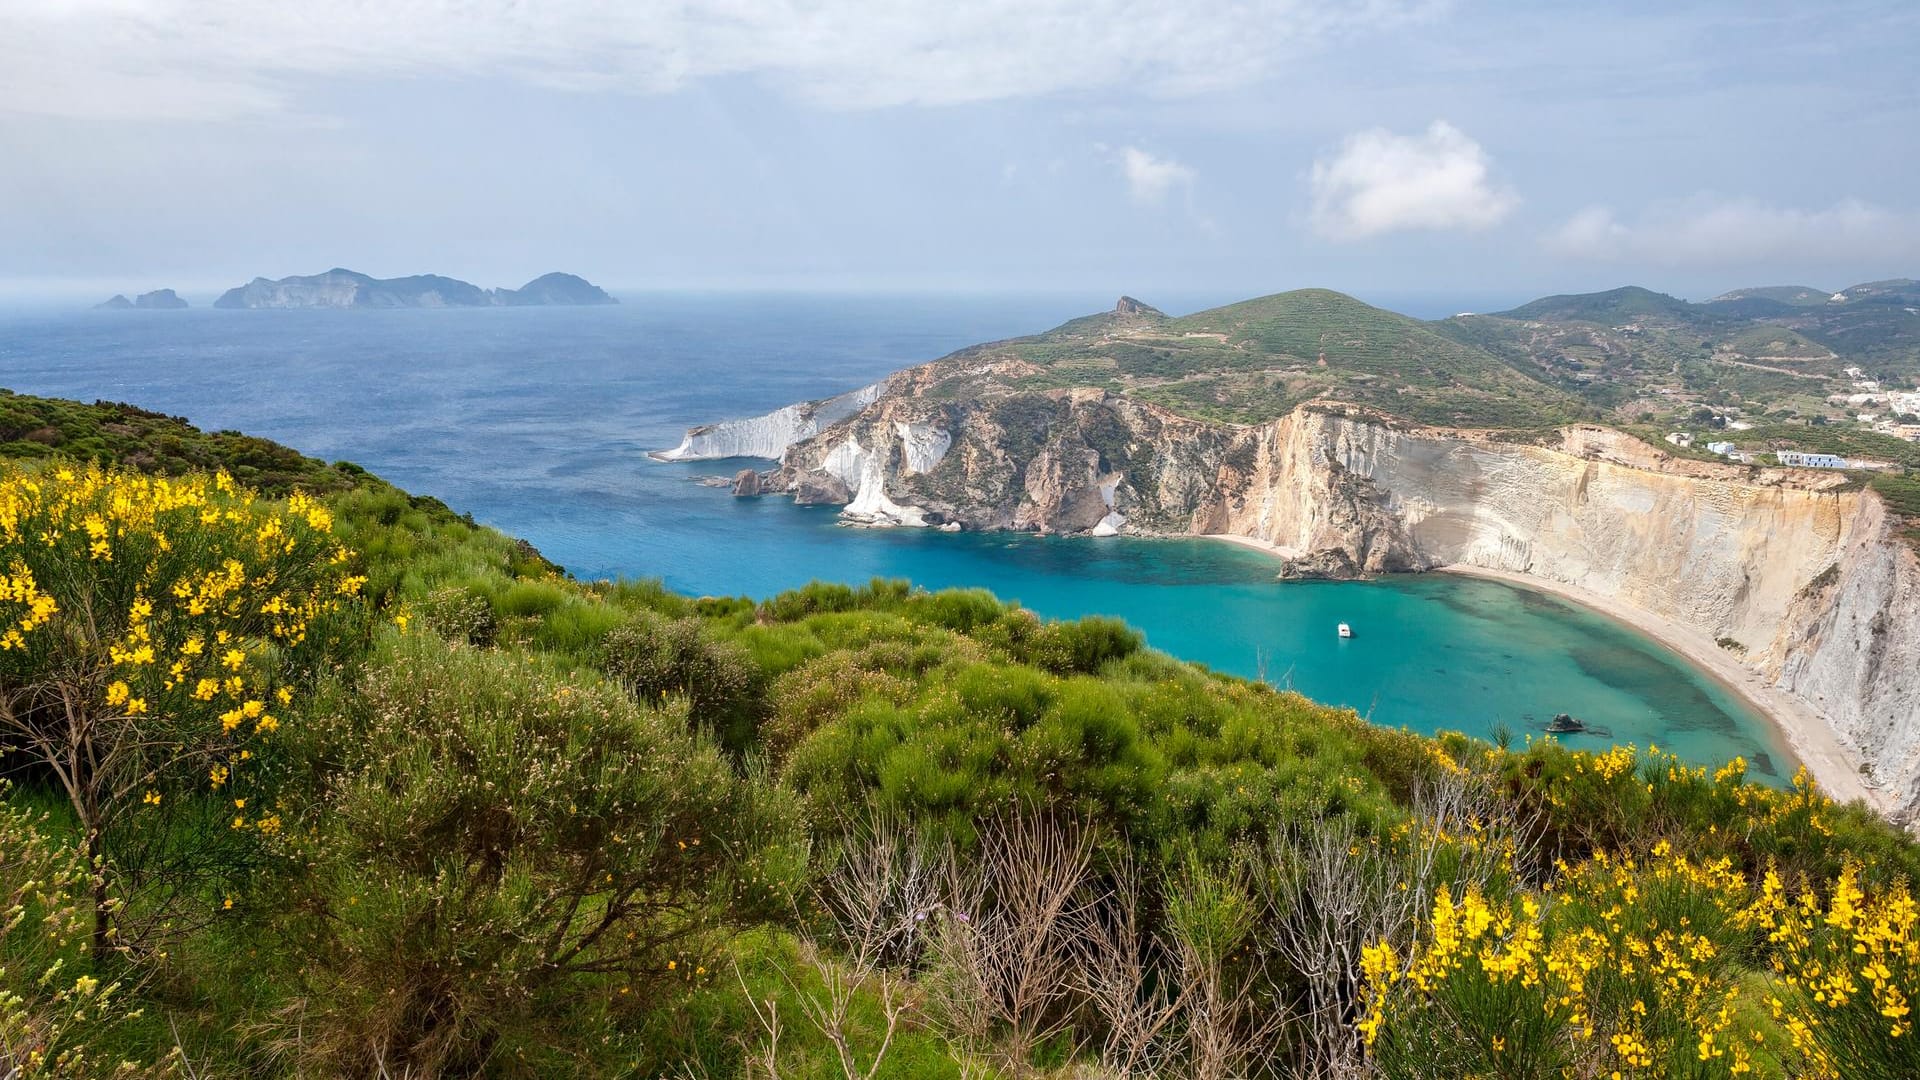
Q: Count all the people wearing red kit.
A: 0